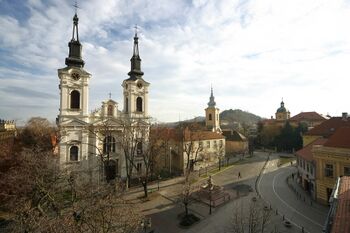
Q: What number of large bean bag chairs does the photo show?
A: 0